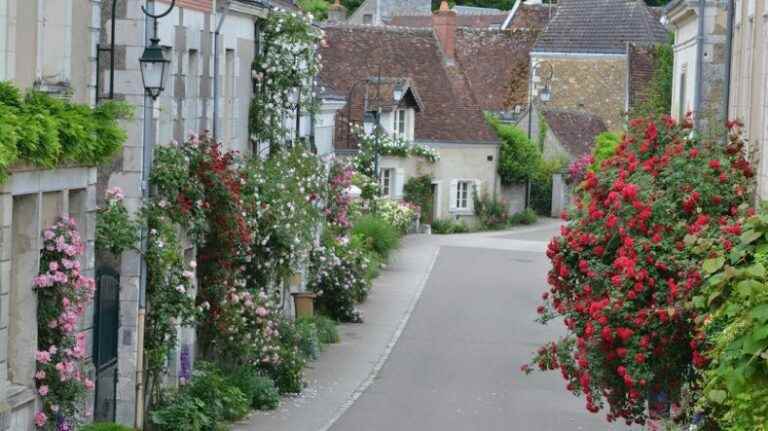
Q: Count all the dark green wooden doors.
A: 1